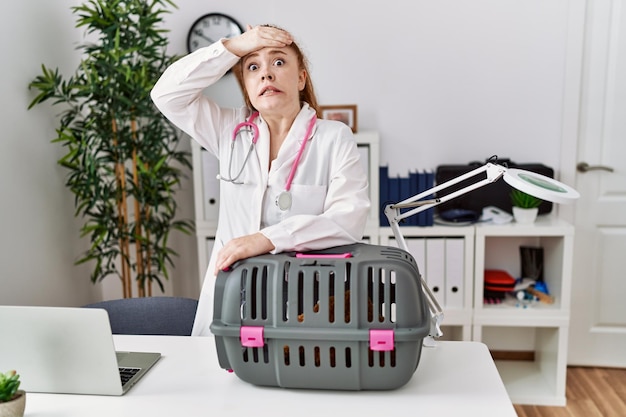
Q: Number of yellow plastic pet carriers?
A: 0